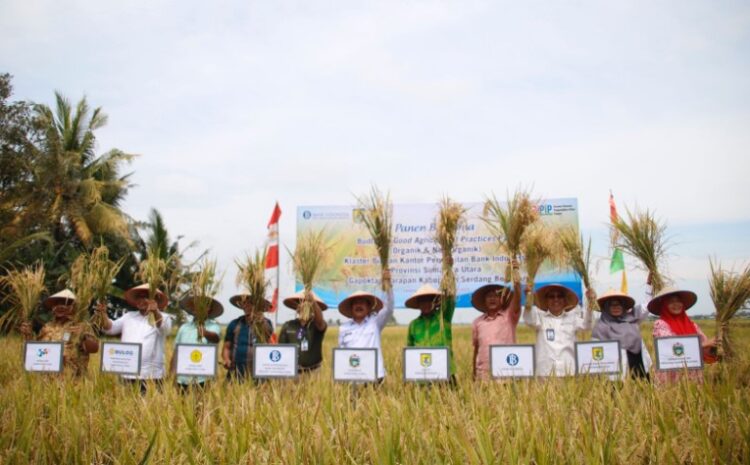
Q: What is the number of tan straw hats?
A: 11